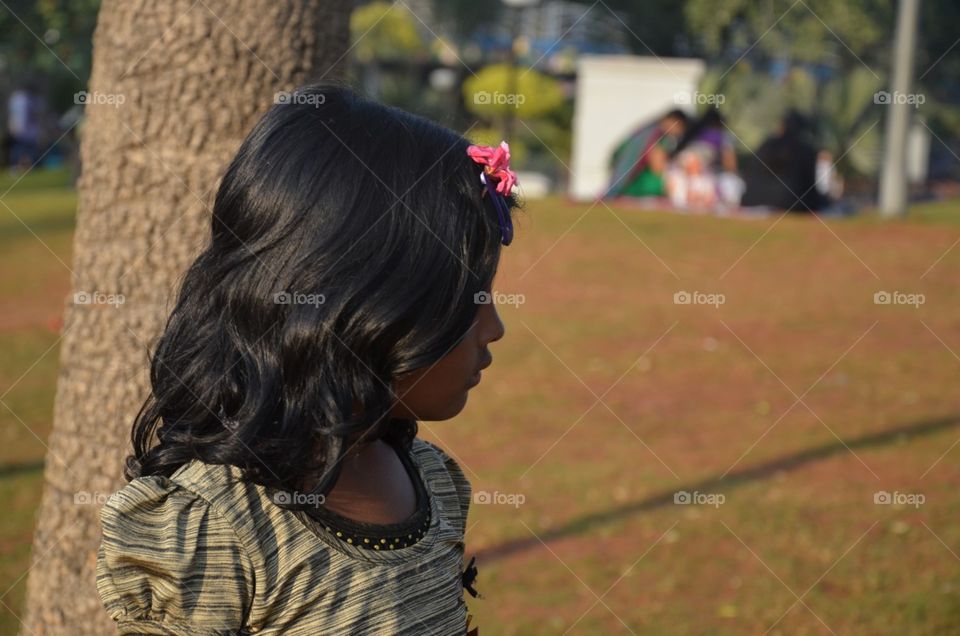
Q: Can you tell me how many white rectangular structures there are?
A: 1